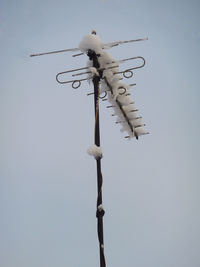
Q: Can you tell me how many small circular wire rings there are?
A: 4